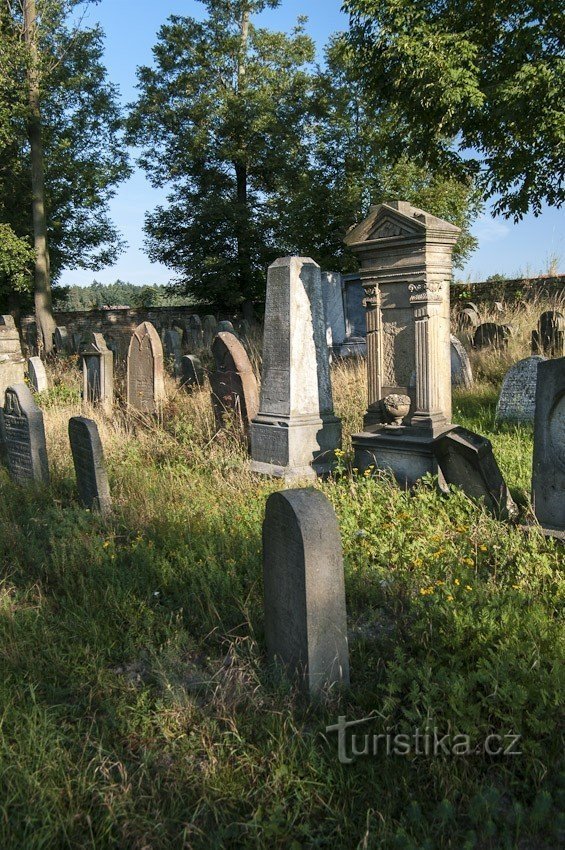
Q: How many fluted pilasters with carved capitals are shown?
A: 2